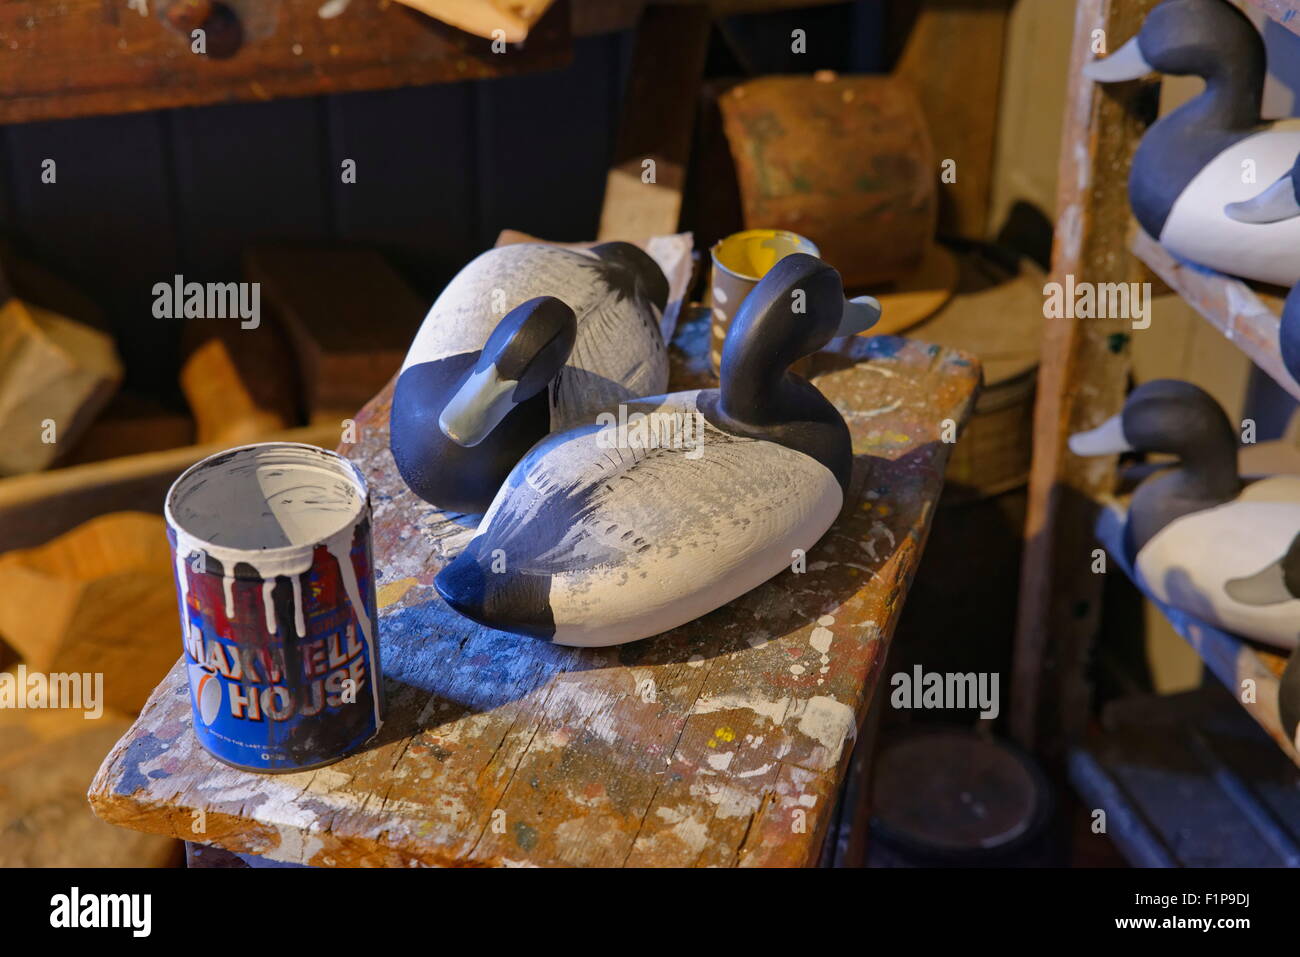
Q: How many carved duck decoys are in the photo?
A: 6